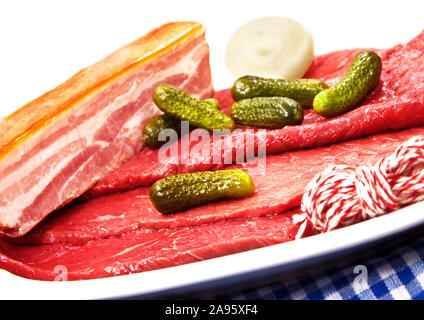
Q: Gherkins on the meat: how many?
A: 6